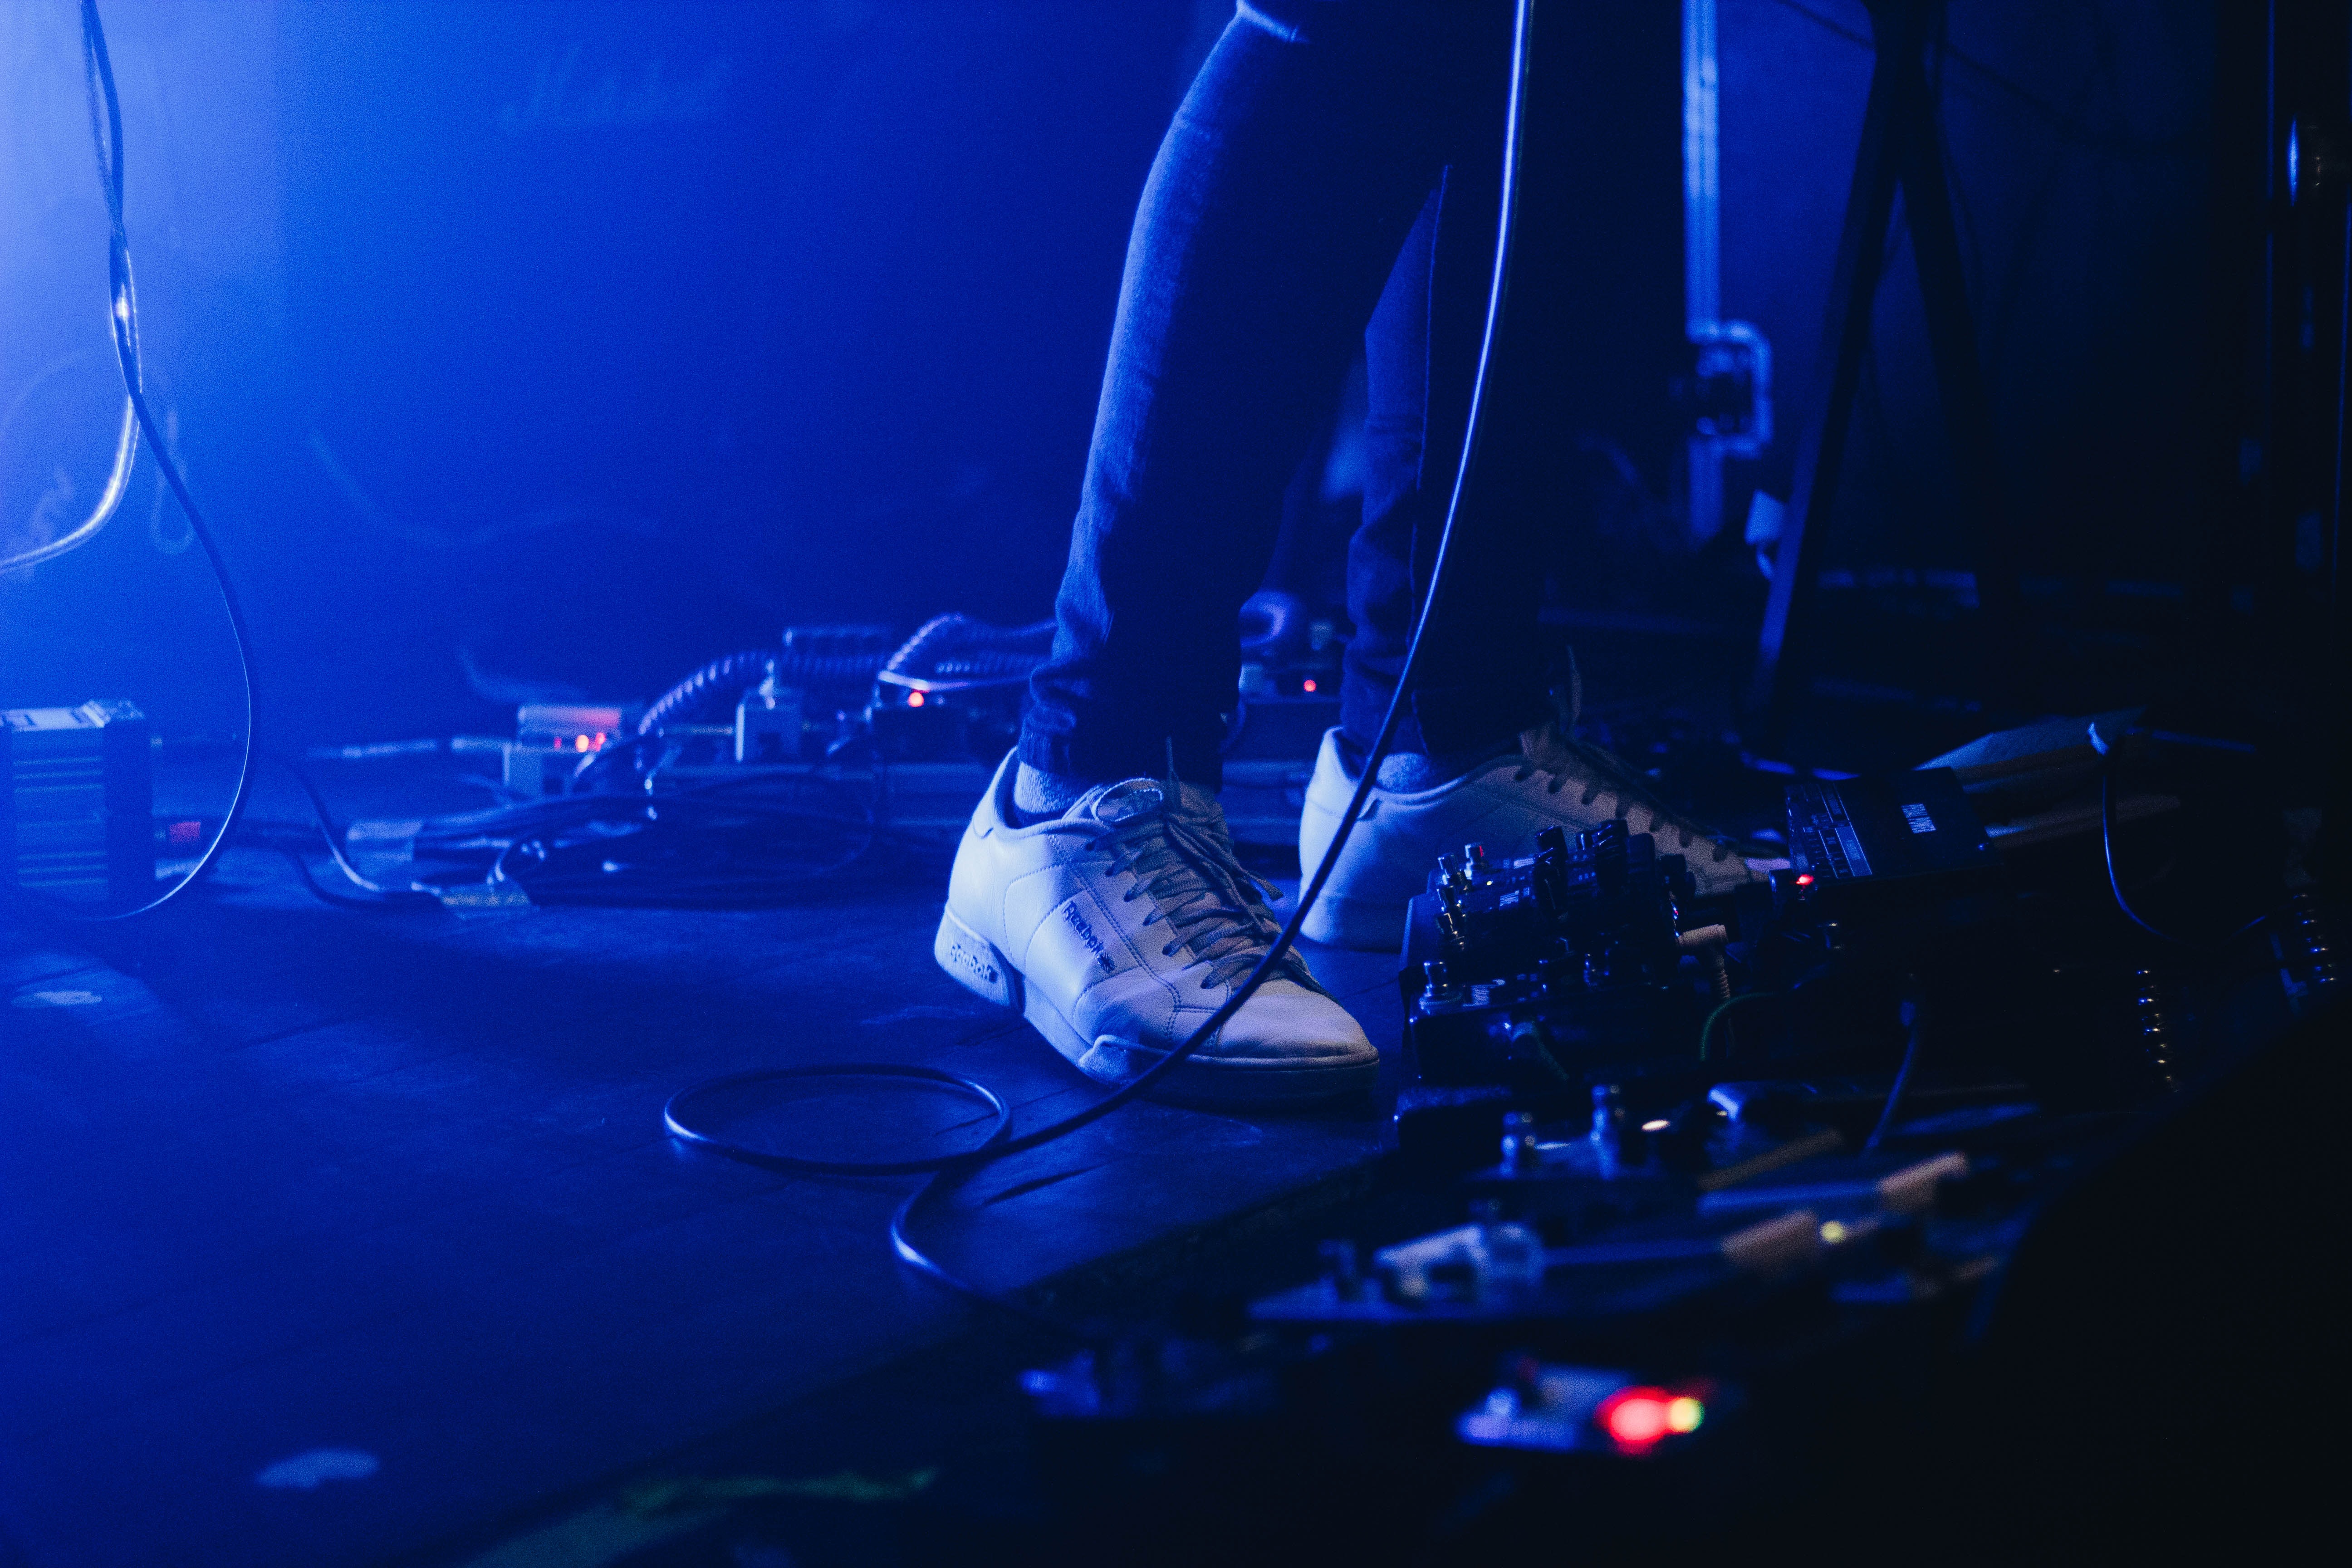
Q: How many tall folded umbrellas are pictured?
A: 0